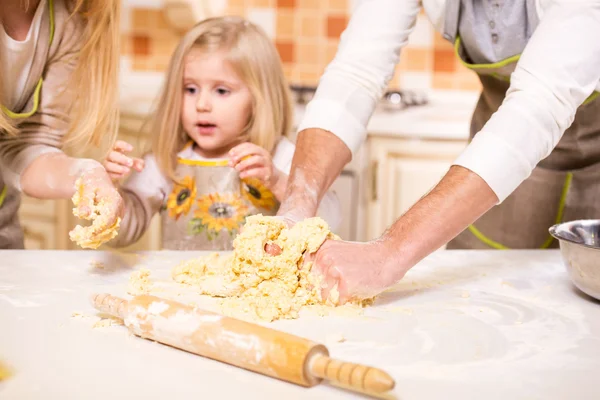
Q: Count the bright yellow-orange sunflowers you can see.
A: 3